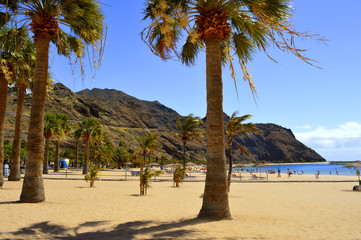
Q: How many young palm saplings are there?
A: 3